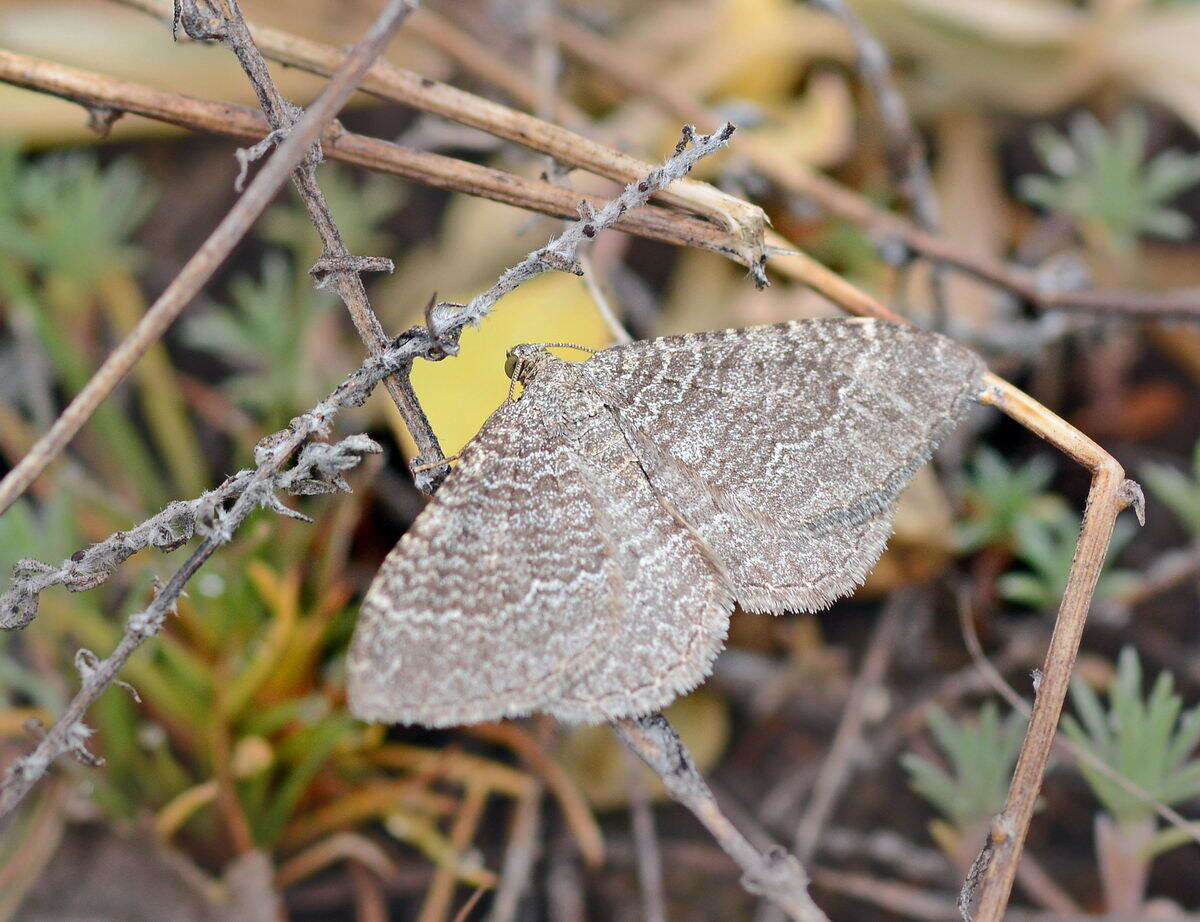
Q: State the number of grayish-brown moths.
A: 1